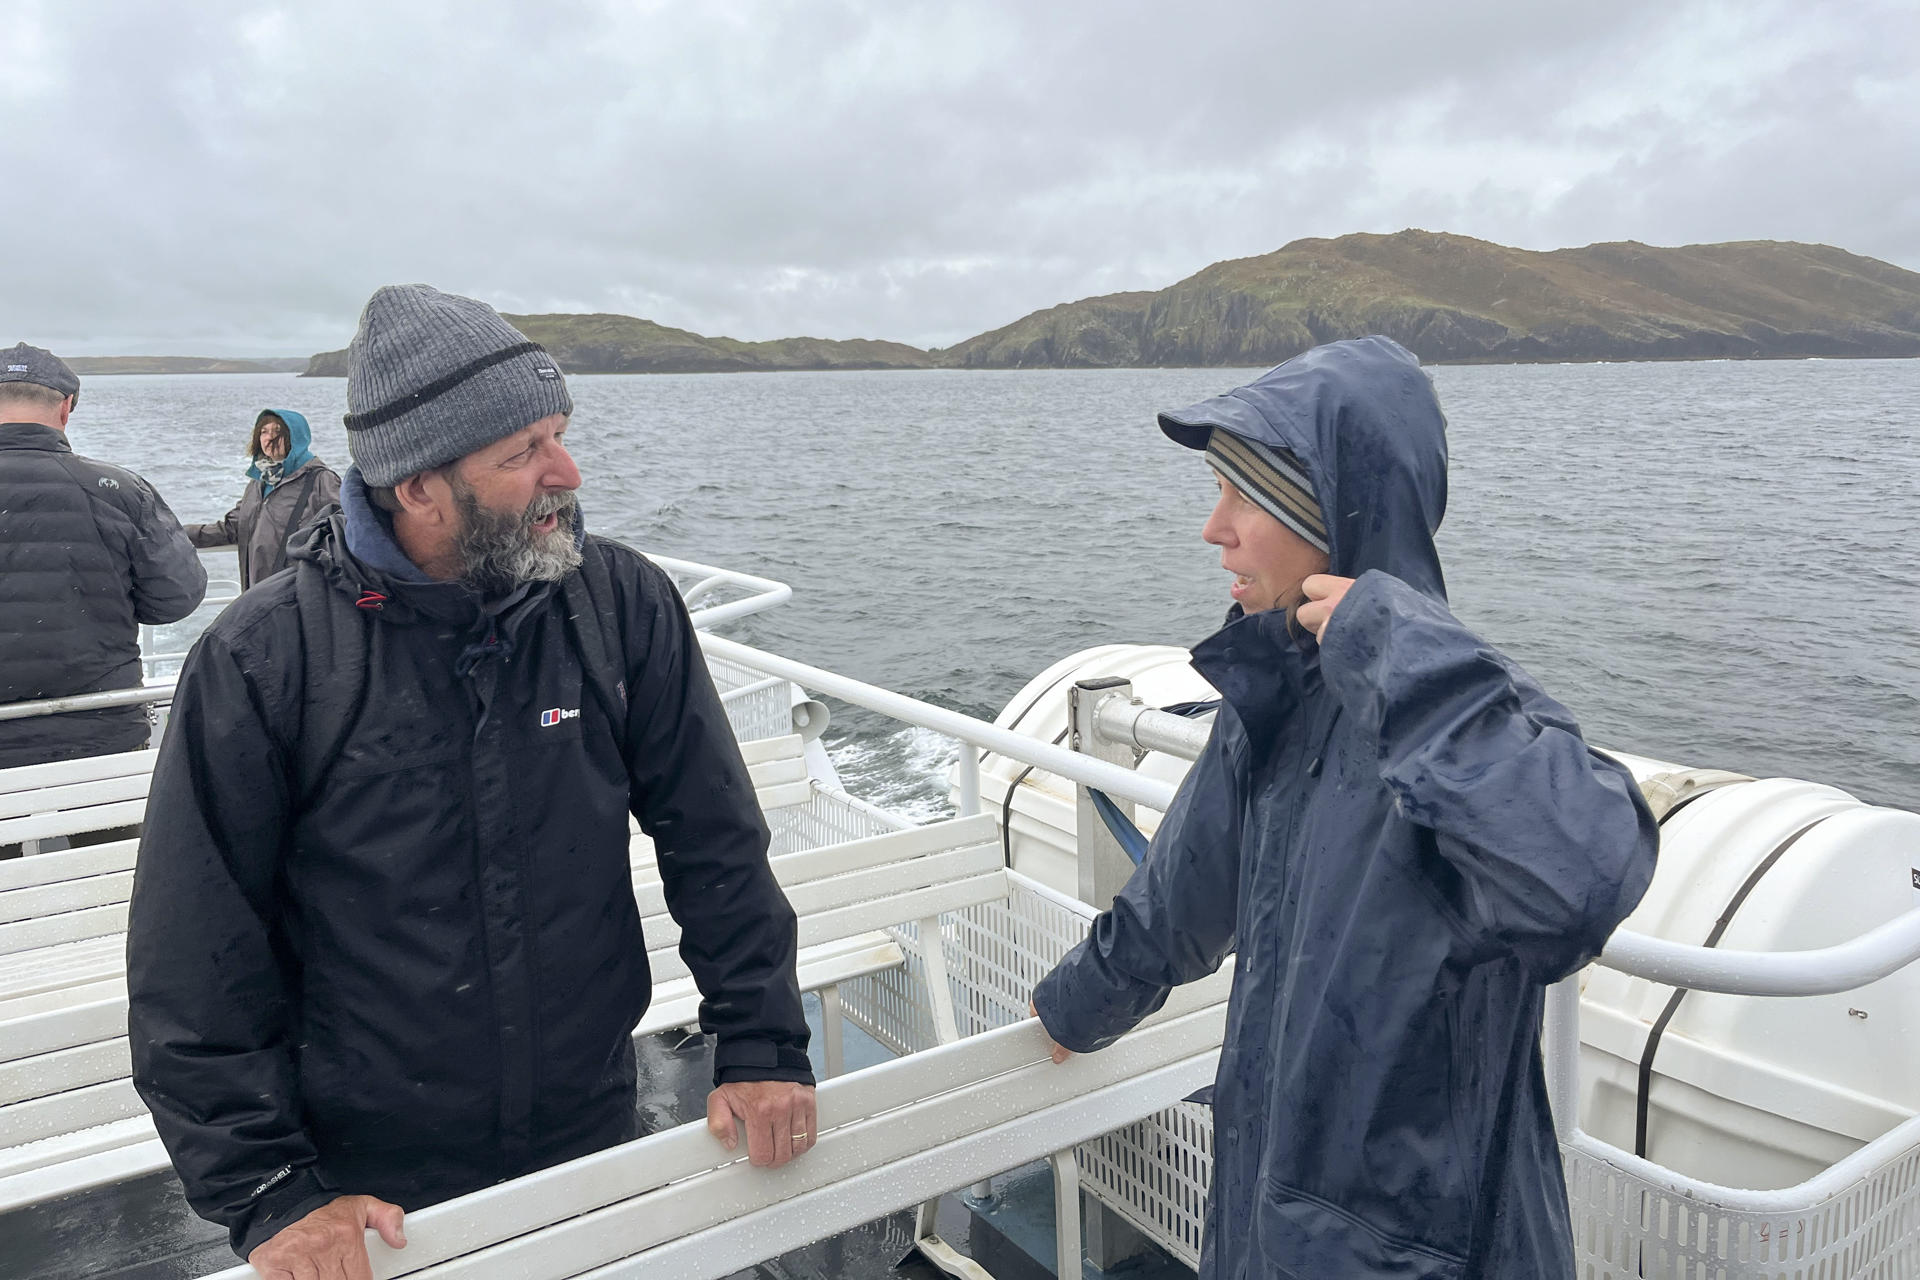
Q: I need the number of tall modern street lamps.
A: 0